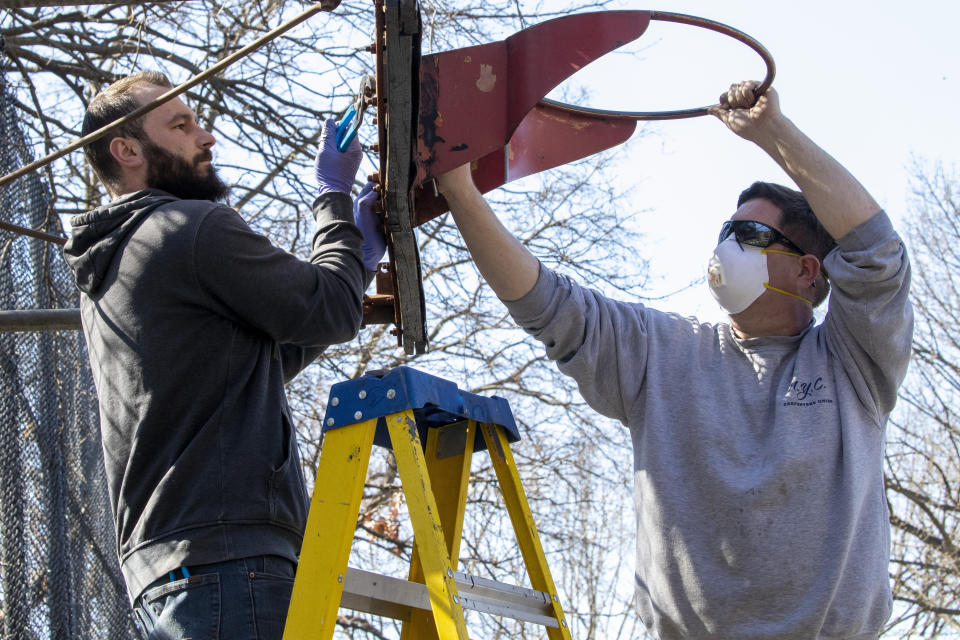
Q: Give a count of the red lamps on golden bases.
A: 0